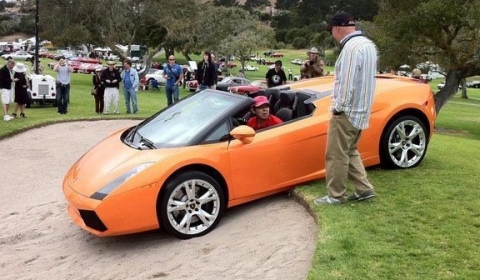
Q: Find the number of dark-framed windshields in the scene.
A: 1